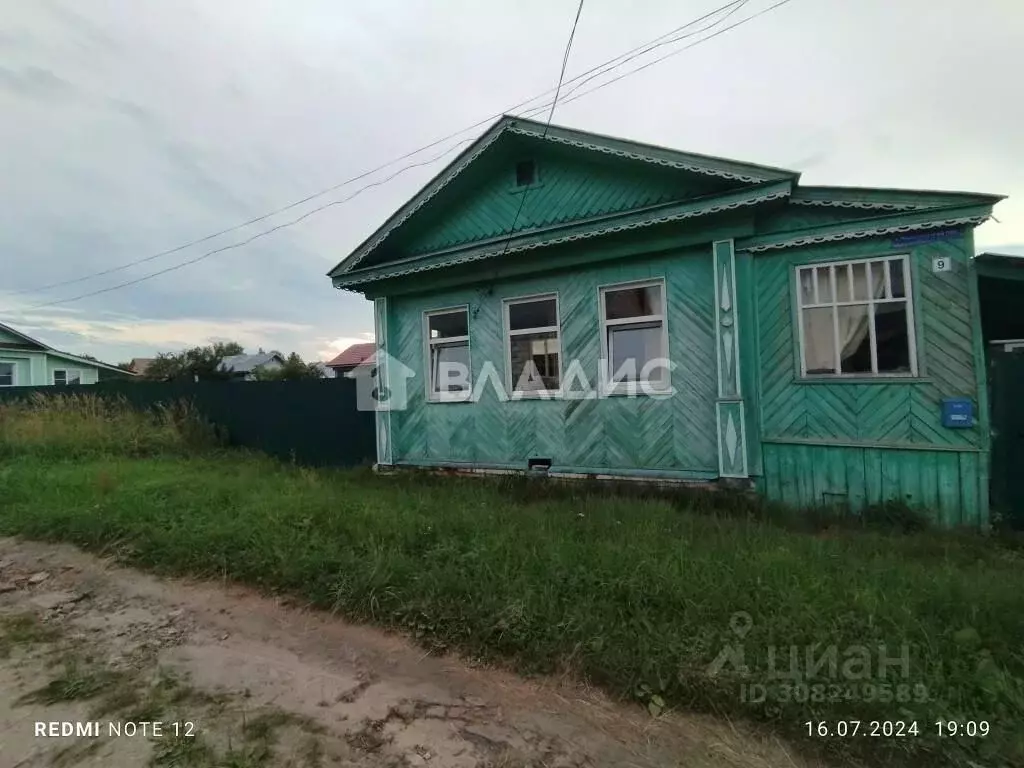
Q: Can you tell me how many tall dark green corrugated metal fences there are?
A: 1